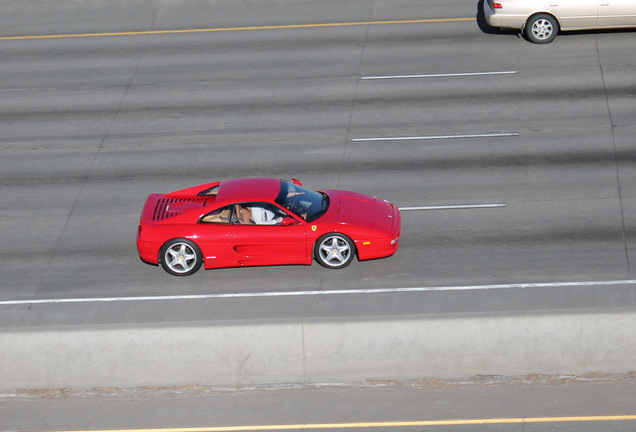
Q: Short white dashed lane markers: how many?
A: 3